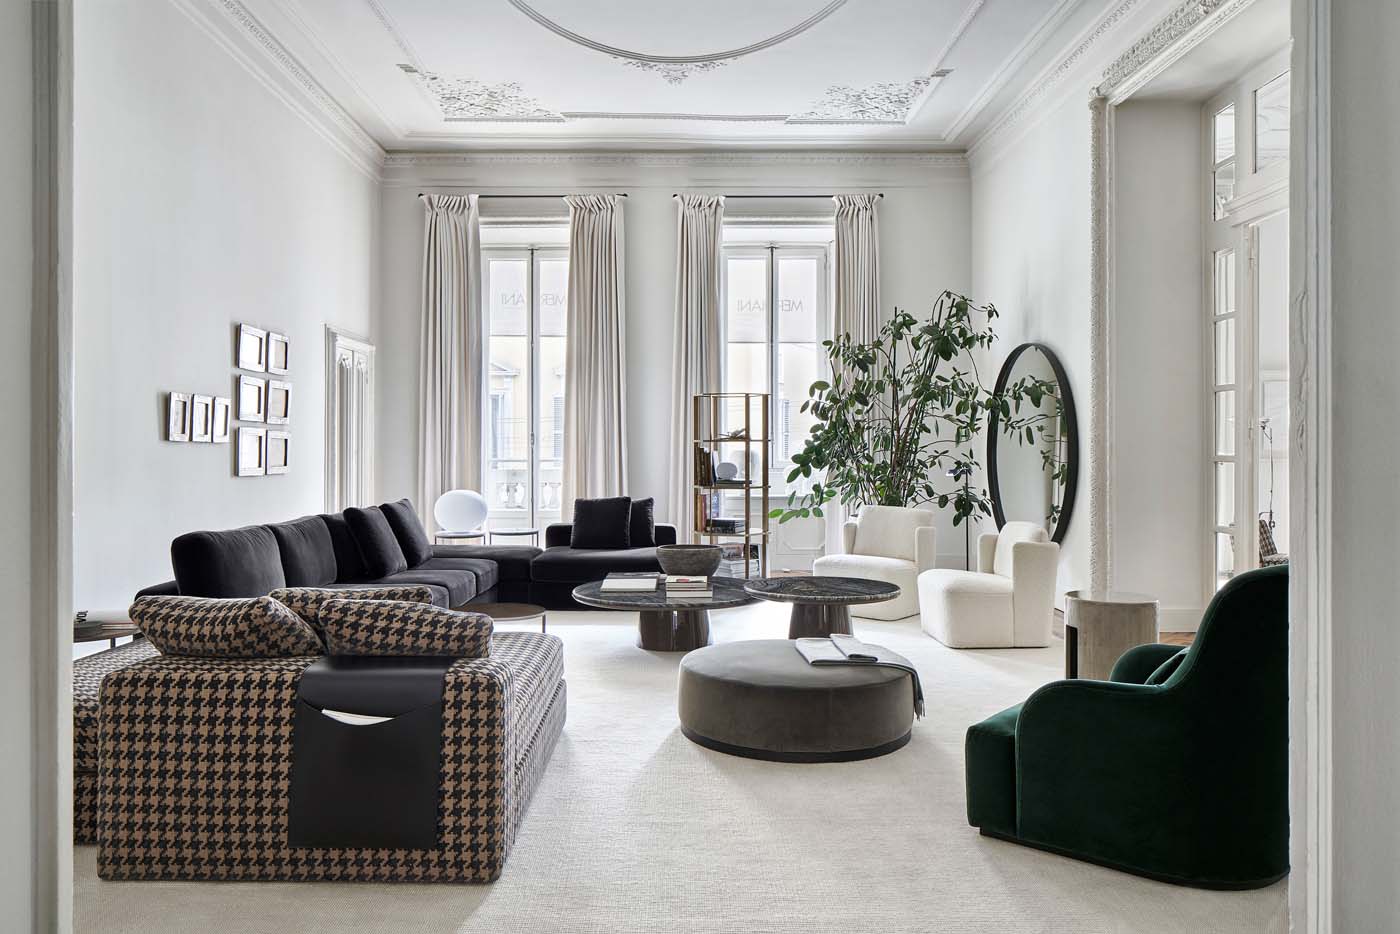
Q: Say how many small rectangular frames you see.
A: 9